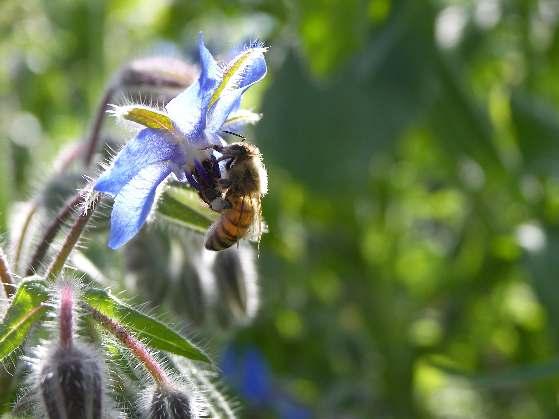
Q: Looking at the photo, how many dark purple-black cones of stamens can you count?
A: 1